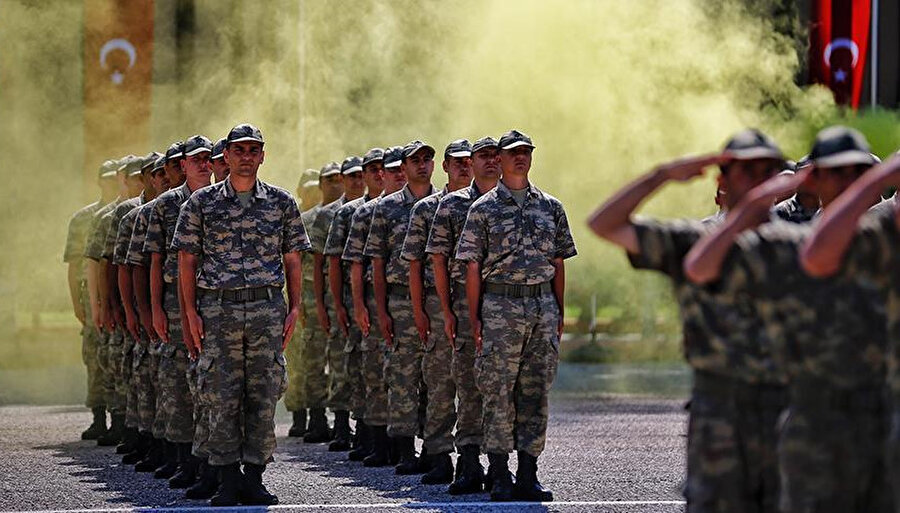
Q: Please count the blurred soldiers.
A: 3